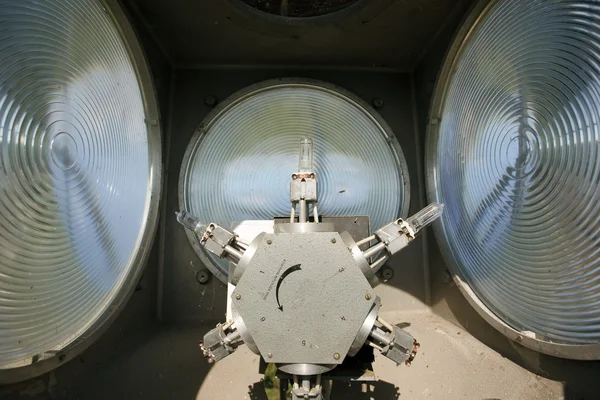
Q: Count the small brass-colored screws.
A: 6